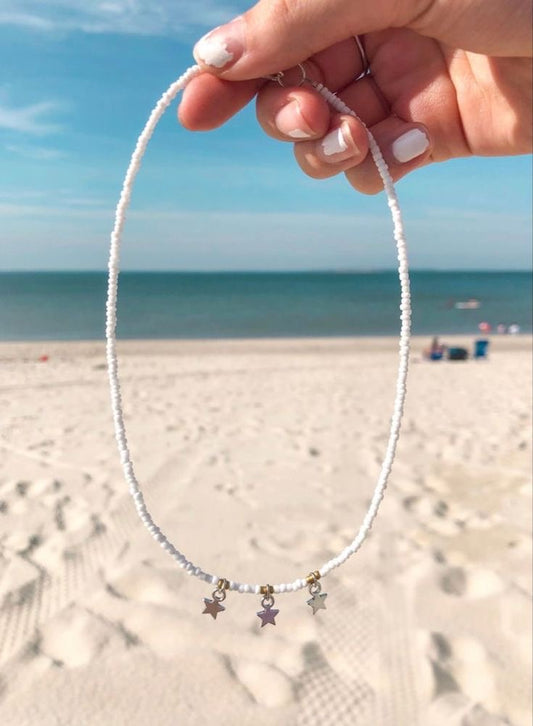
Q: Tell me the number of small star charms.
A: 3